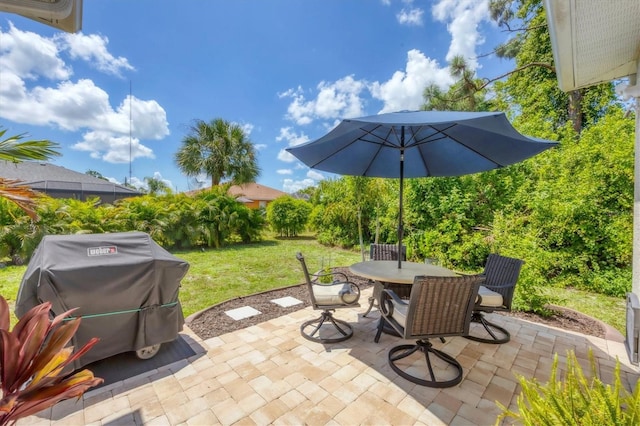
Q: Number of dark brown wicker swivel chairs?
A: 4